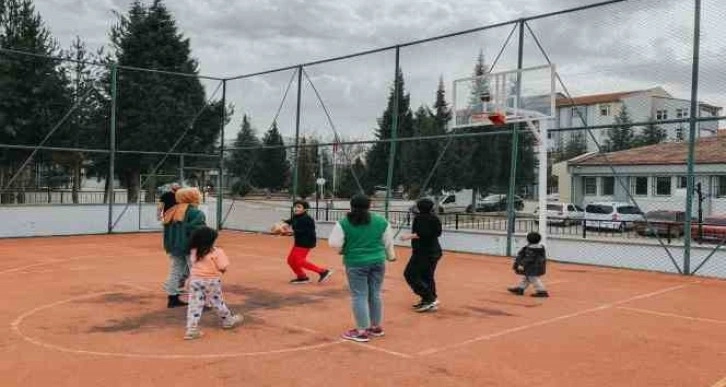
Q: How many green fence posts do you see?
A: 6